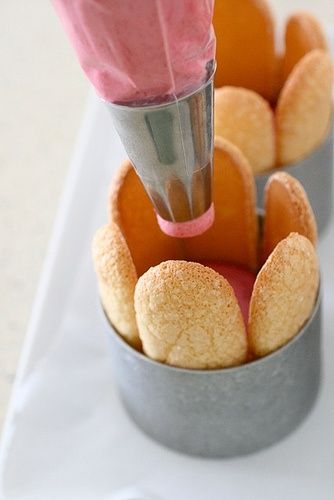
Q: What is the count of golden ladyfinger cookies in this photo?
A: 10